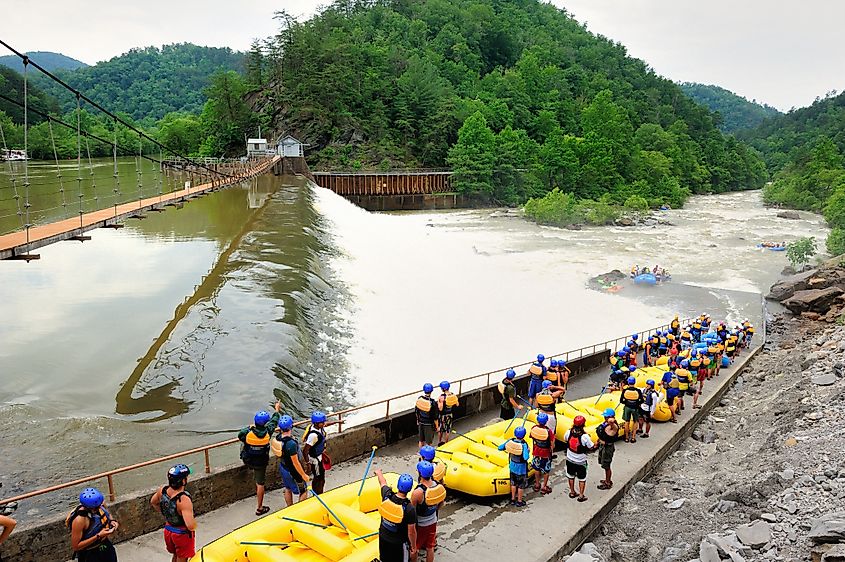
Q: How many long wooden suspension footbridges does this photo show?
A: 1